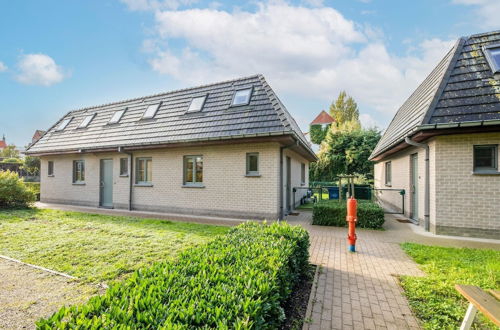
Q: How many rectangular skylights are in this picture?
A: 7